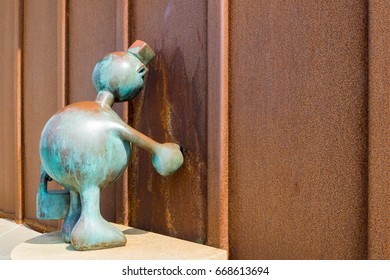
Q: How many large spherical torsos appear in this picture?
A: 1